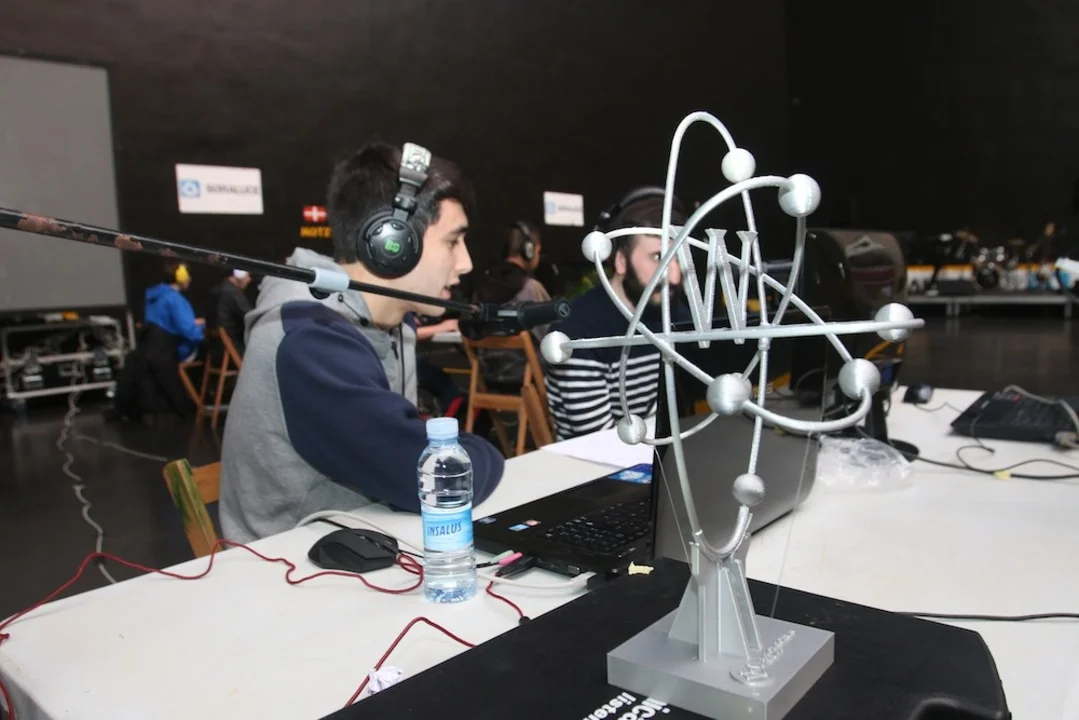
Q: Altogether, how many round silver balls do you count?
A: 9